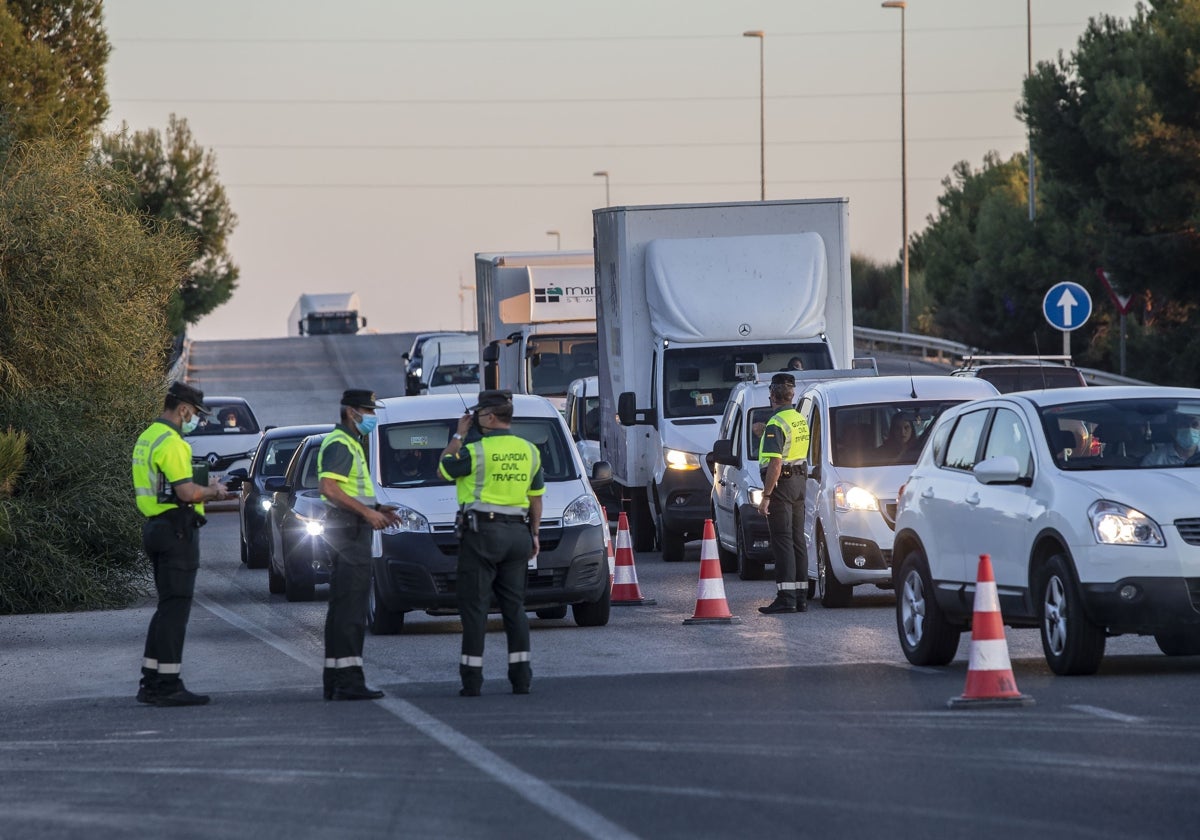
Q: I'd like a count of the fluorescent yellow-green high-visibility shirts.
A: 4